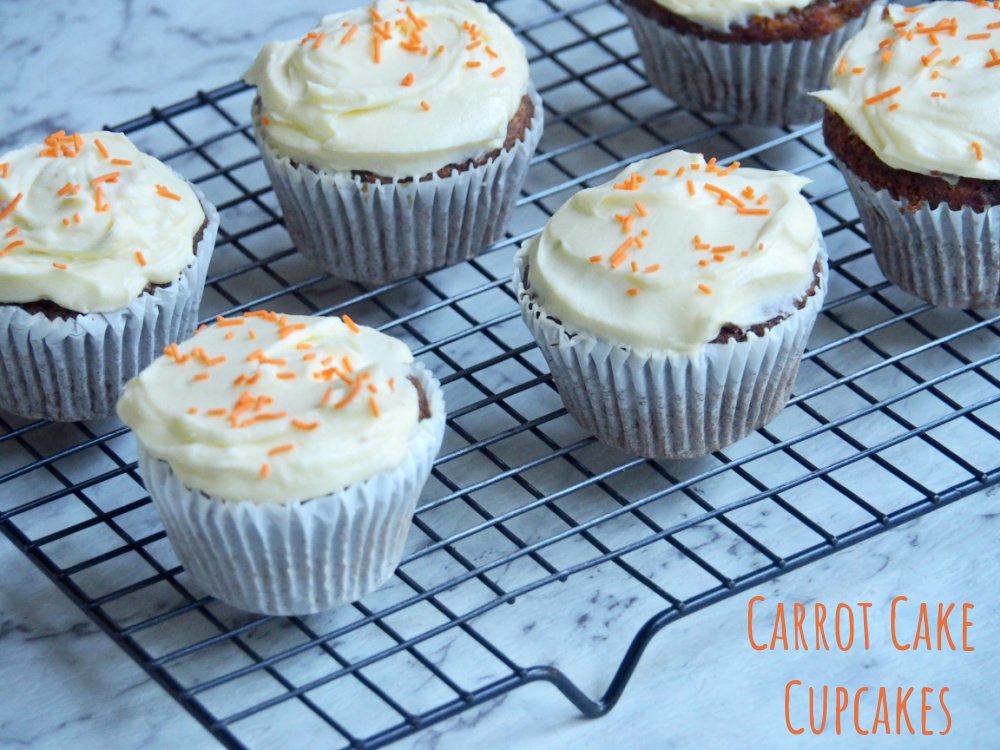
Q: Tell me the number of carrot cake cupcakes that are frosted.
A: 6